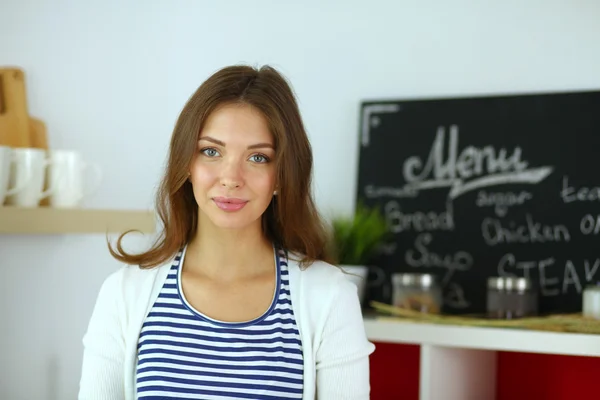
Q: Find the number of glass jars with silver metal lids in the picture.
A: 2